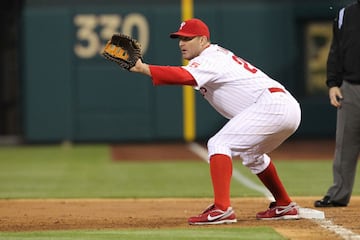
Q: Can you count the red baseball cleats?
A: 2